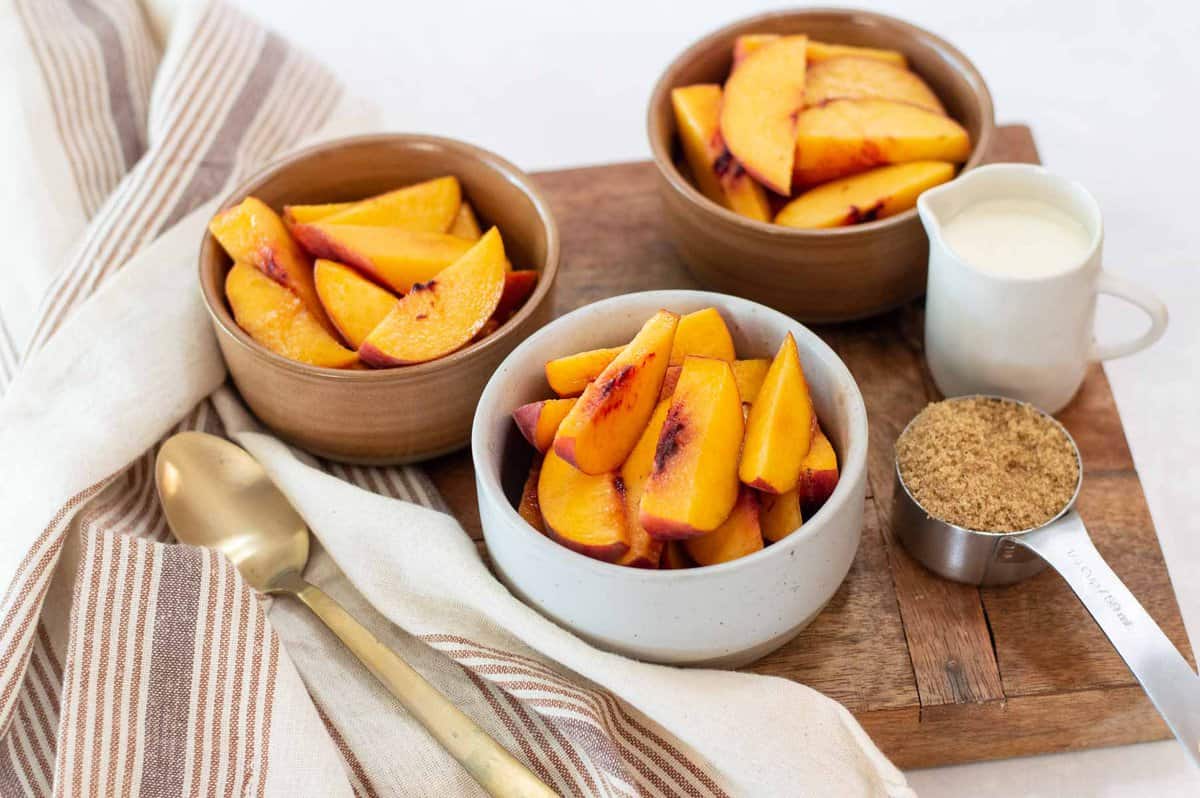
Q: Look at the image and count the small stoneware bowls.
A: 3